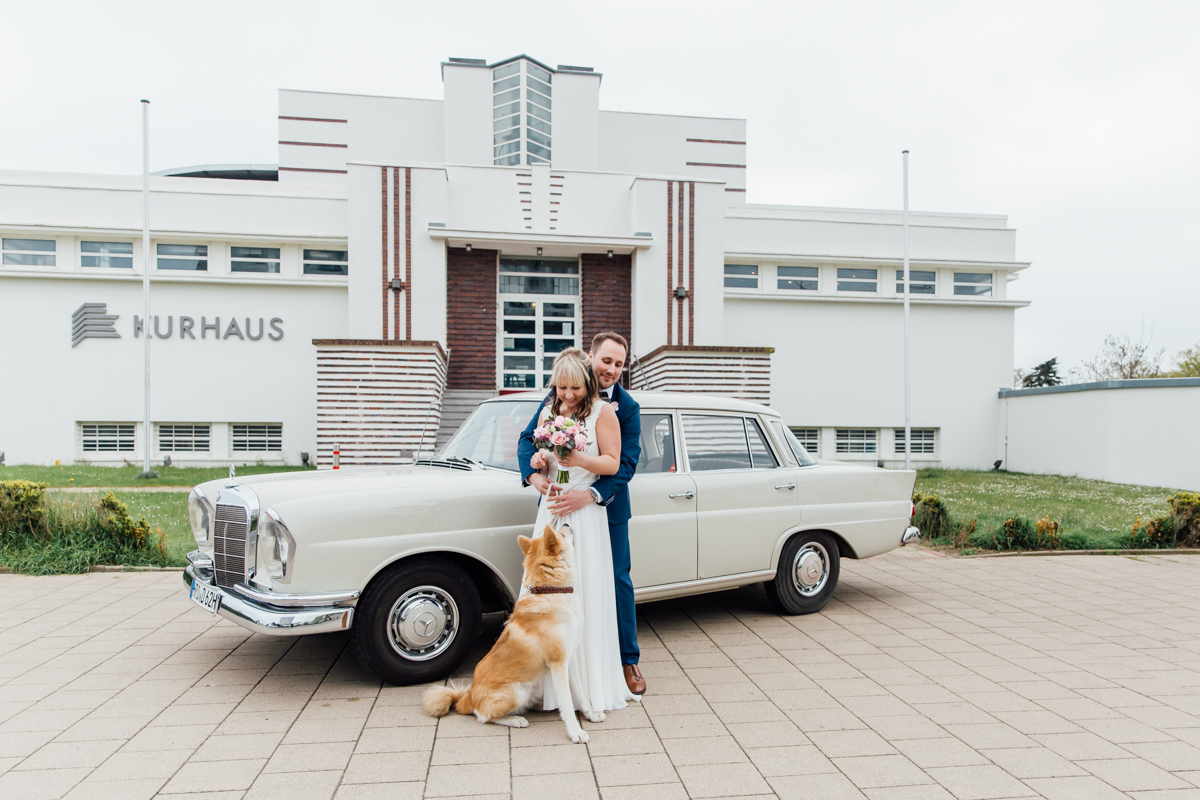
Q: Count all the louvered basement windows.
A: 6